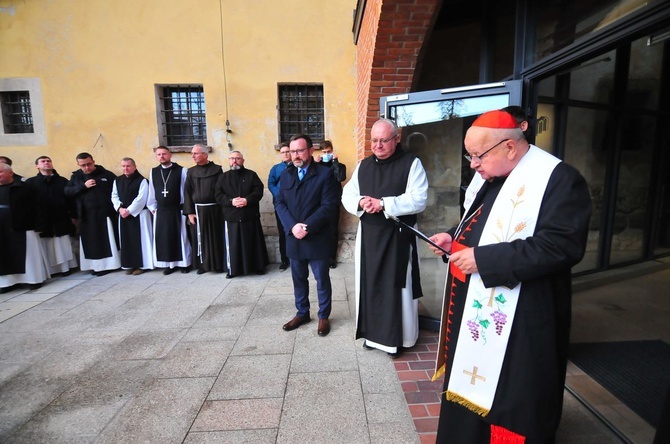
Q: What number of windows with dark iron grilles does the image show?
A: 3